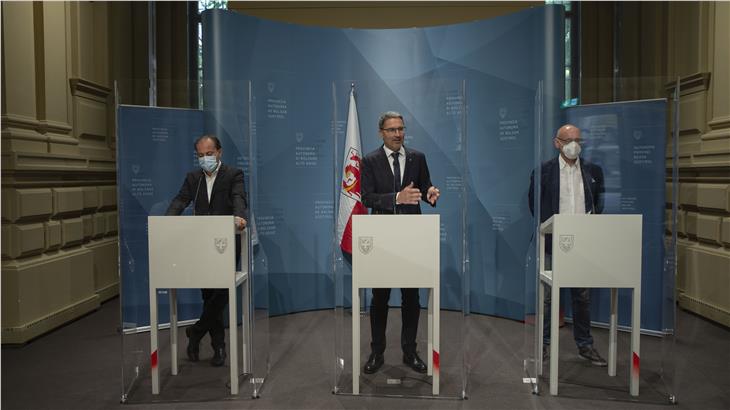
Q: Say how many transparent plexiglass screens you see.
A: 3